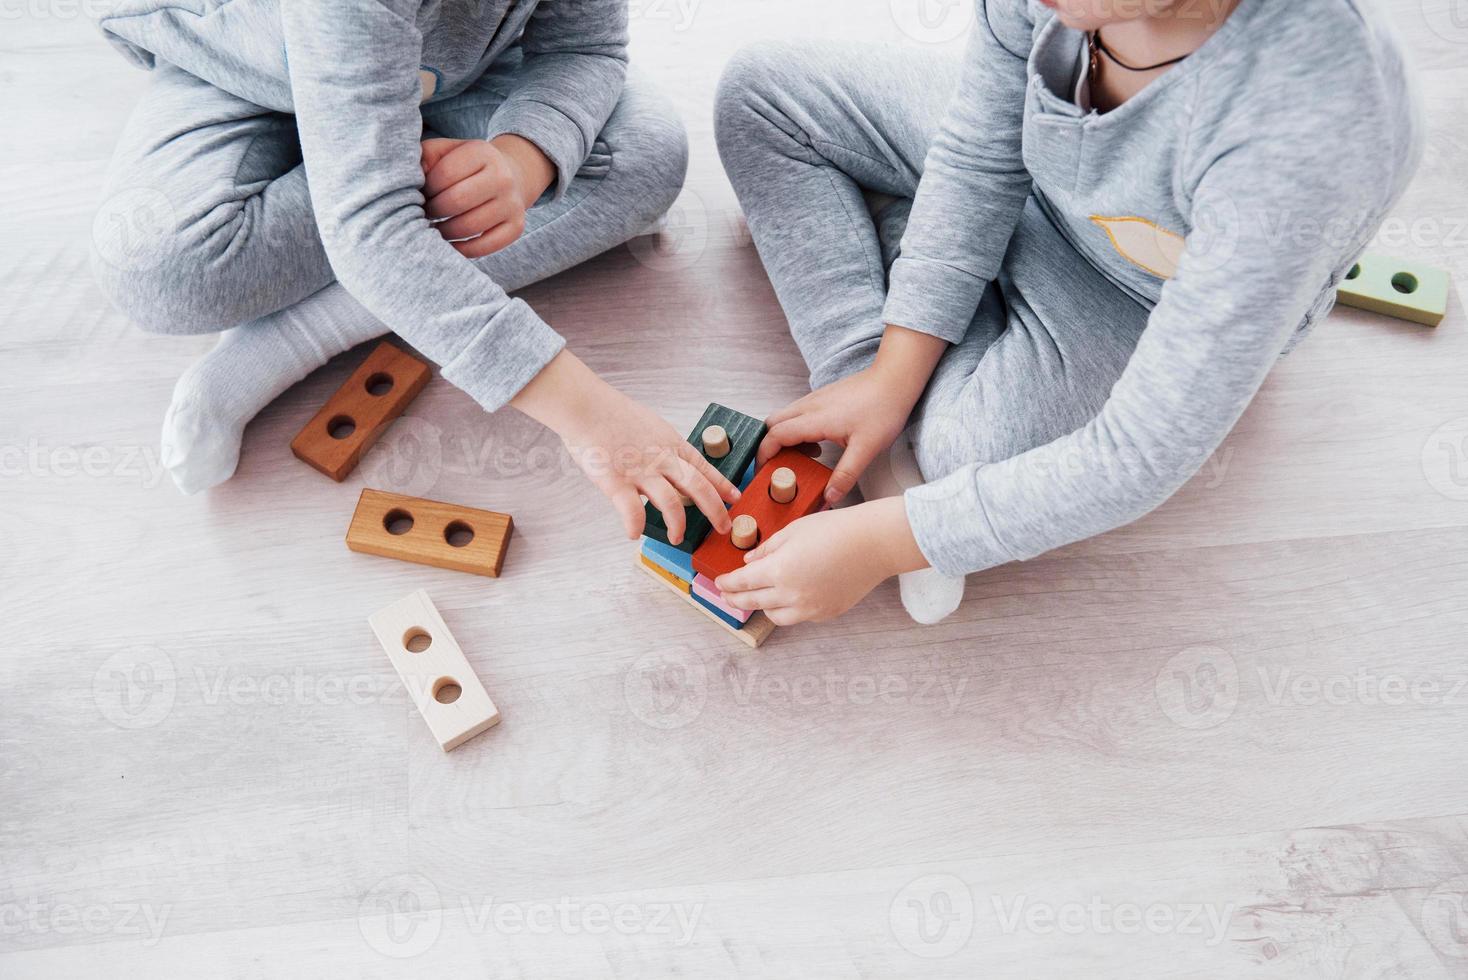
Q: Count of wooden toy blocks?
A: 10